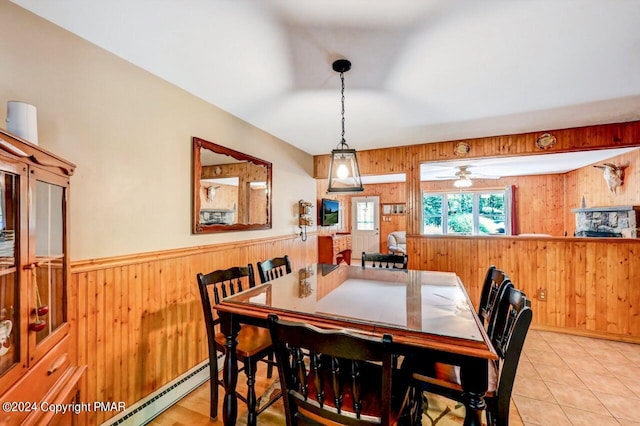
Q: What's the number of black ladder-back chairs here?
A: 6